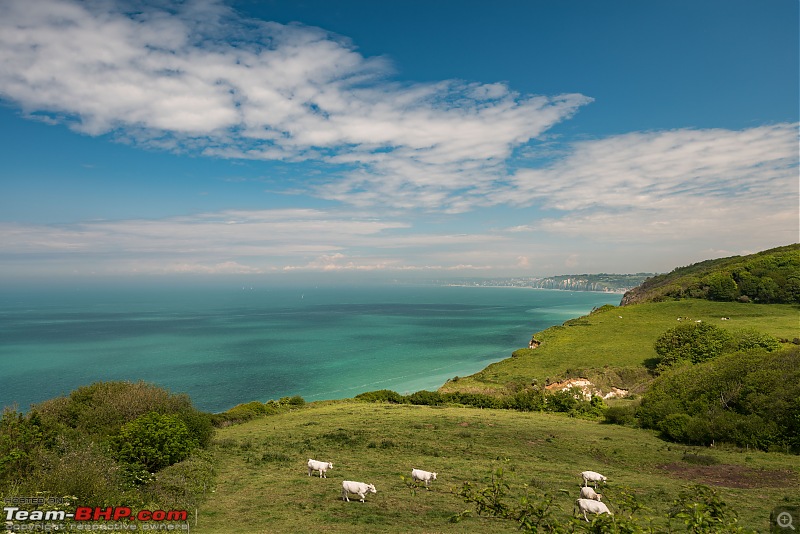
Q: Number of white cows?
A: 6